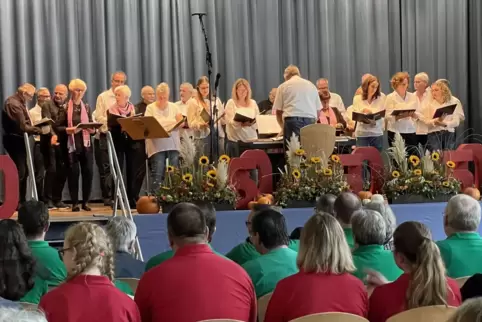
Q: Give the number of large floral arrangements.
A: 3